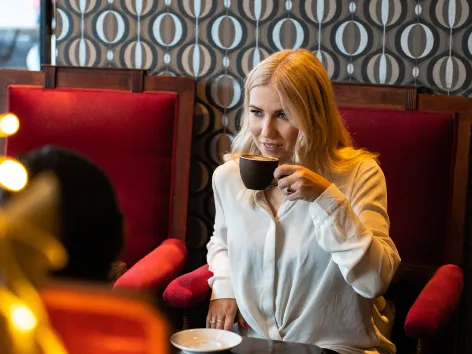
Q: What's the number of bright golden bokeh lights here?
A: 3